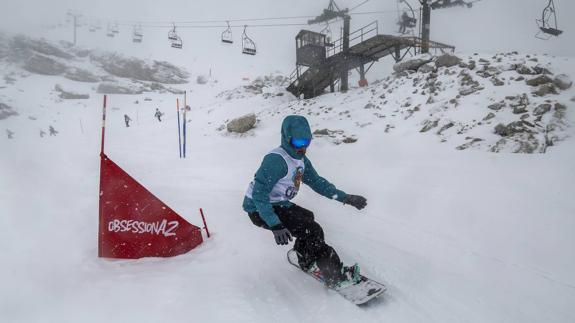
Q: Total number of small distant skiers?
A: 5